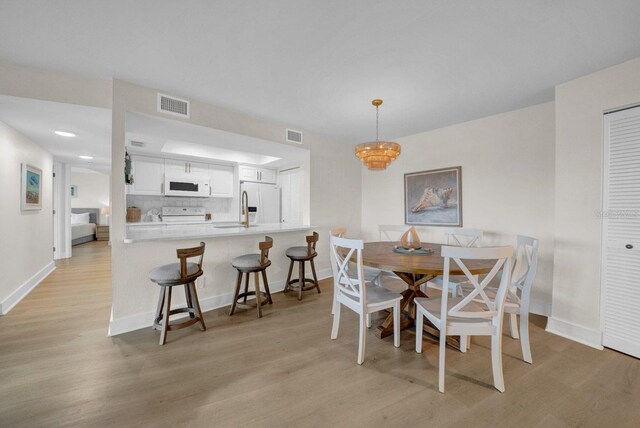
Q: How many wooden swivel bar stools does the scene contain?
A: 3